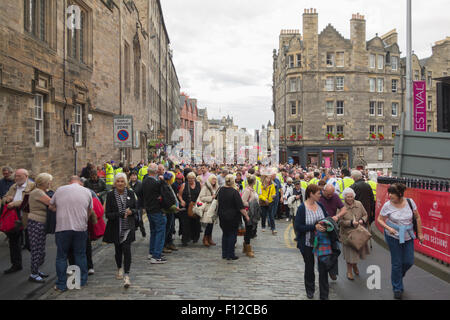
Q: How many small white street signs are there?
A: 1